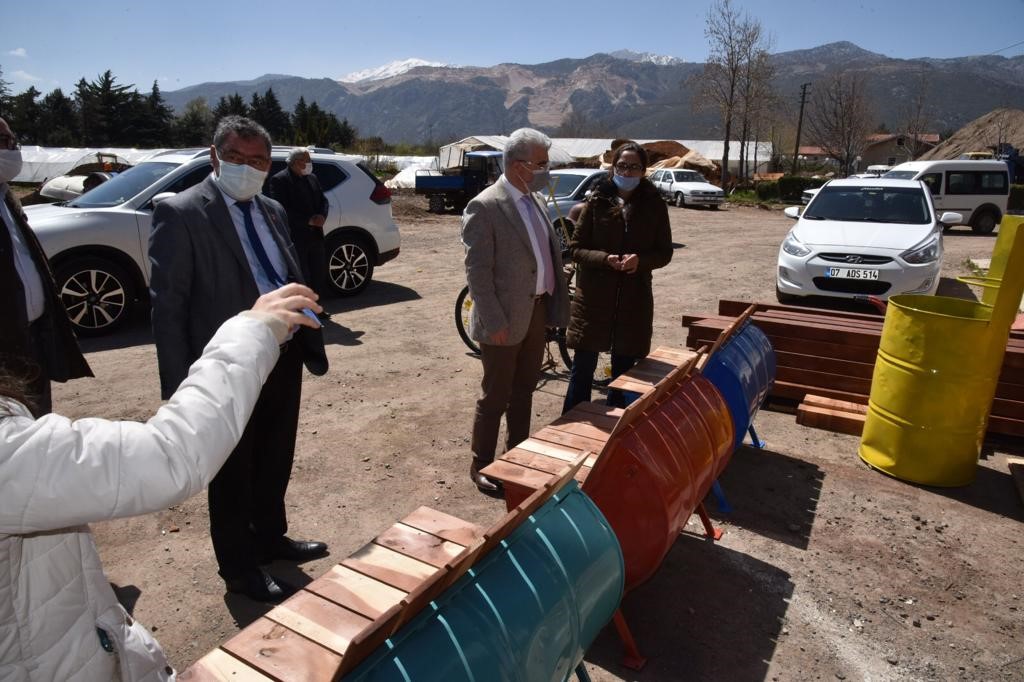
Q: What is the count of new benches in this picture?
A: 3